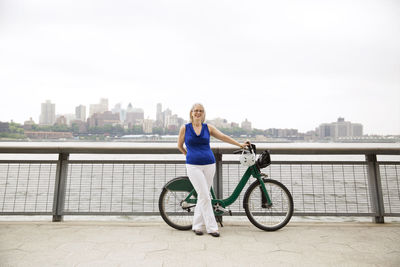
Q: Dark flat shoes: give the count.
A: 2